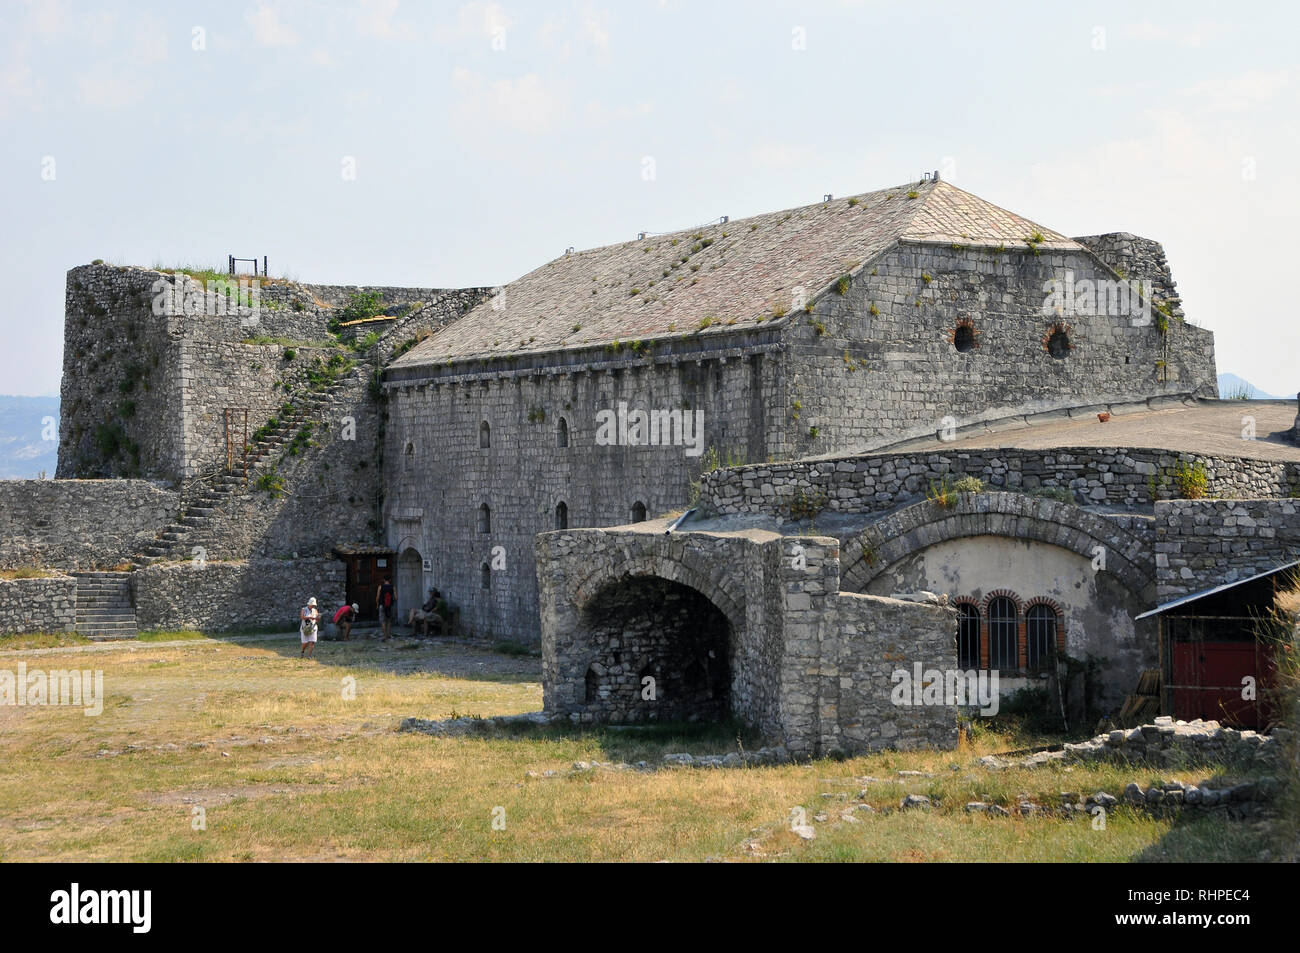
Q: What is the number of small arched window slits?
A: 7